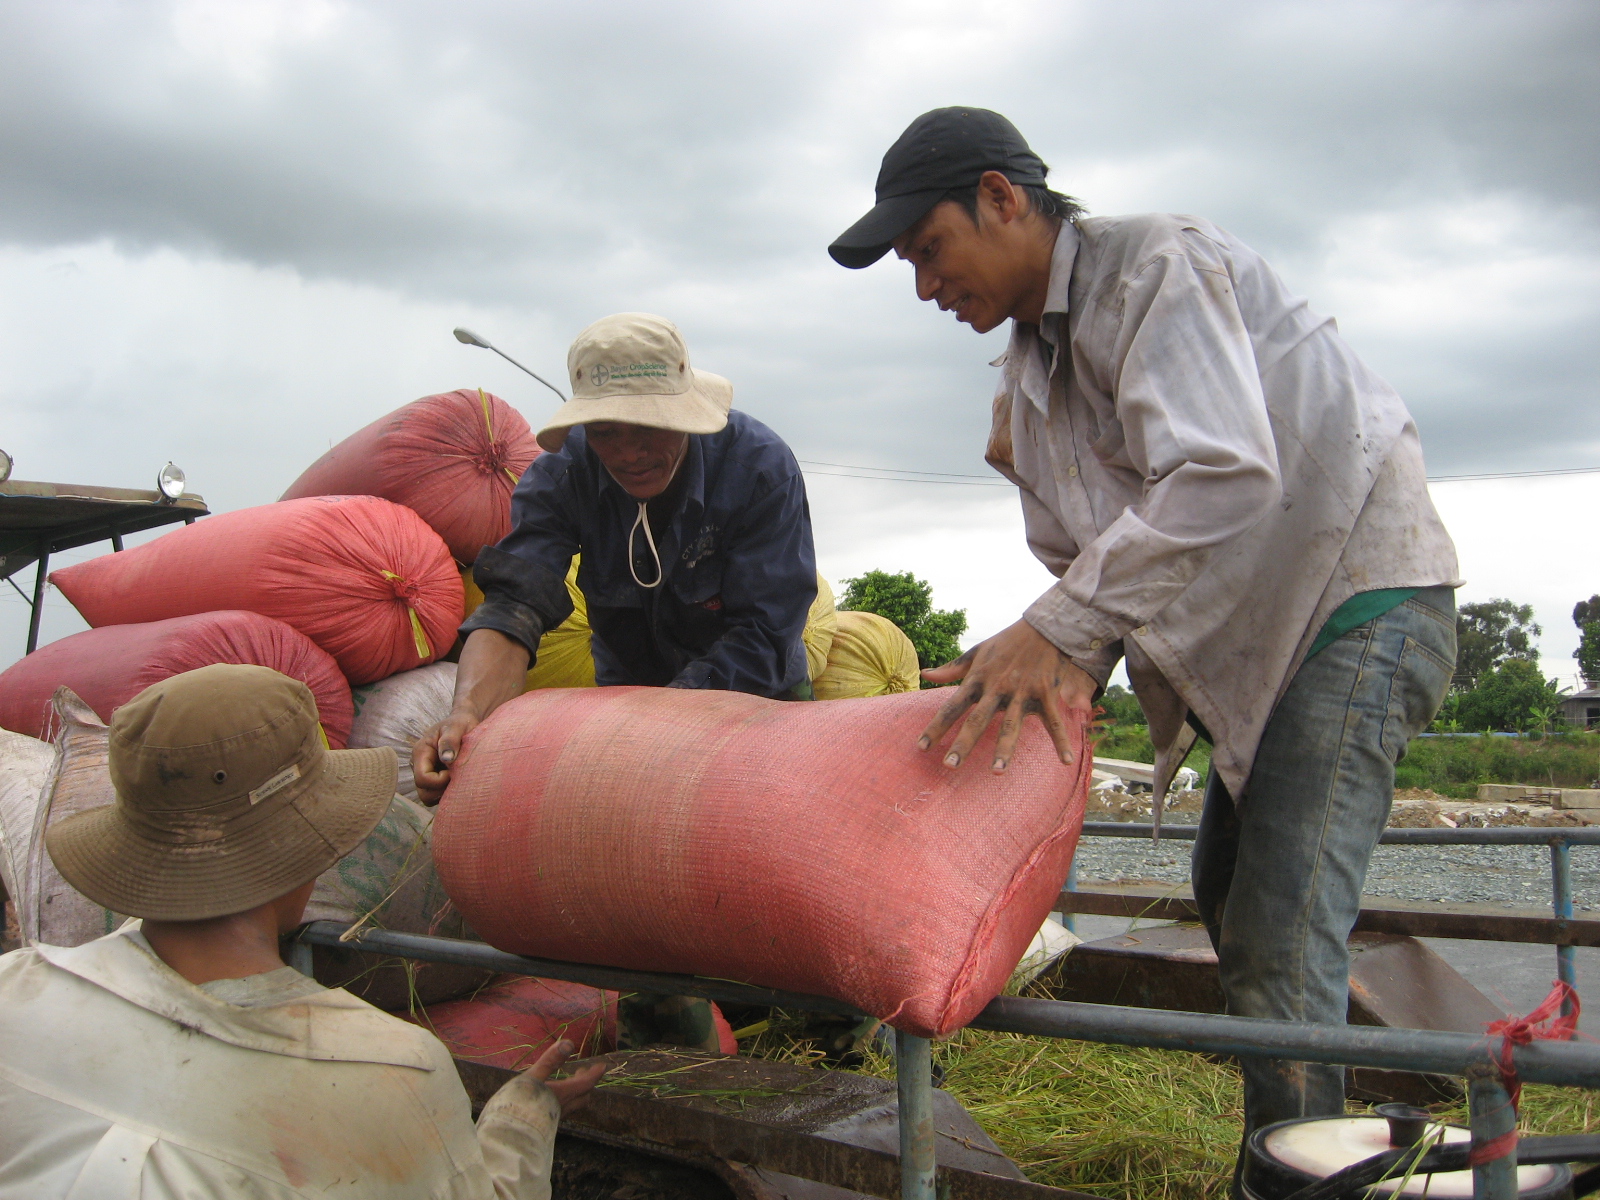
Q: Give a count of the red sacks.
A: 5